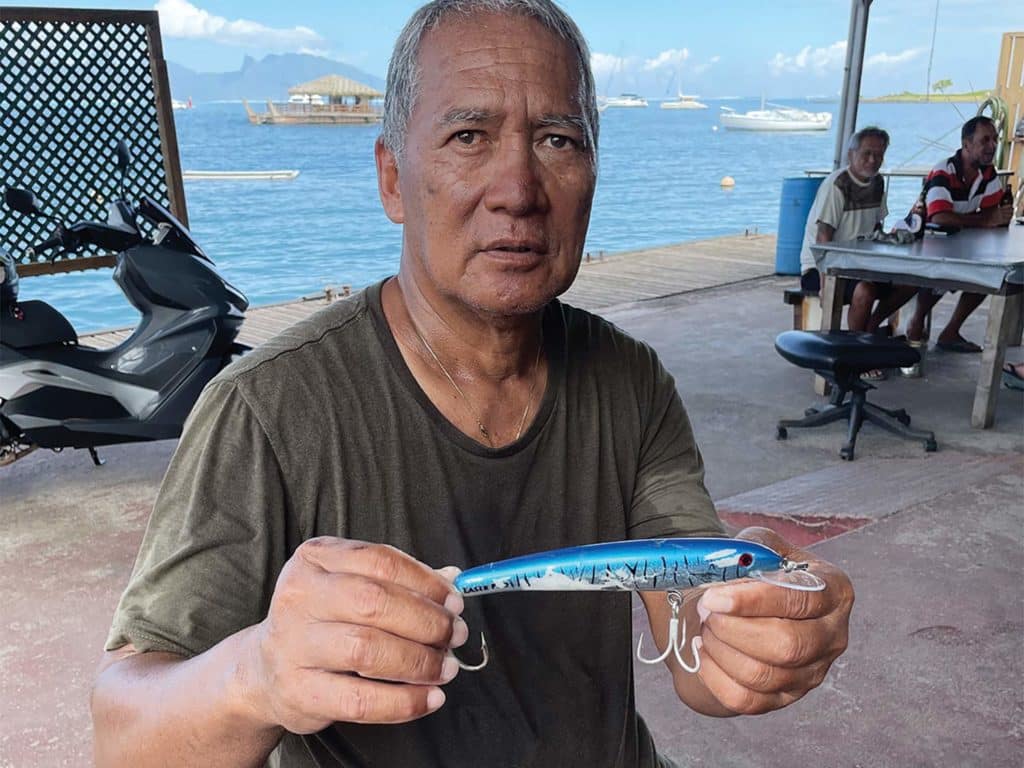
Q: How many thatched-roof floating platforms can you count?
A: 1